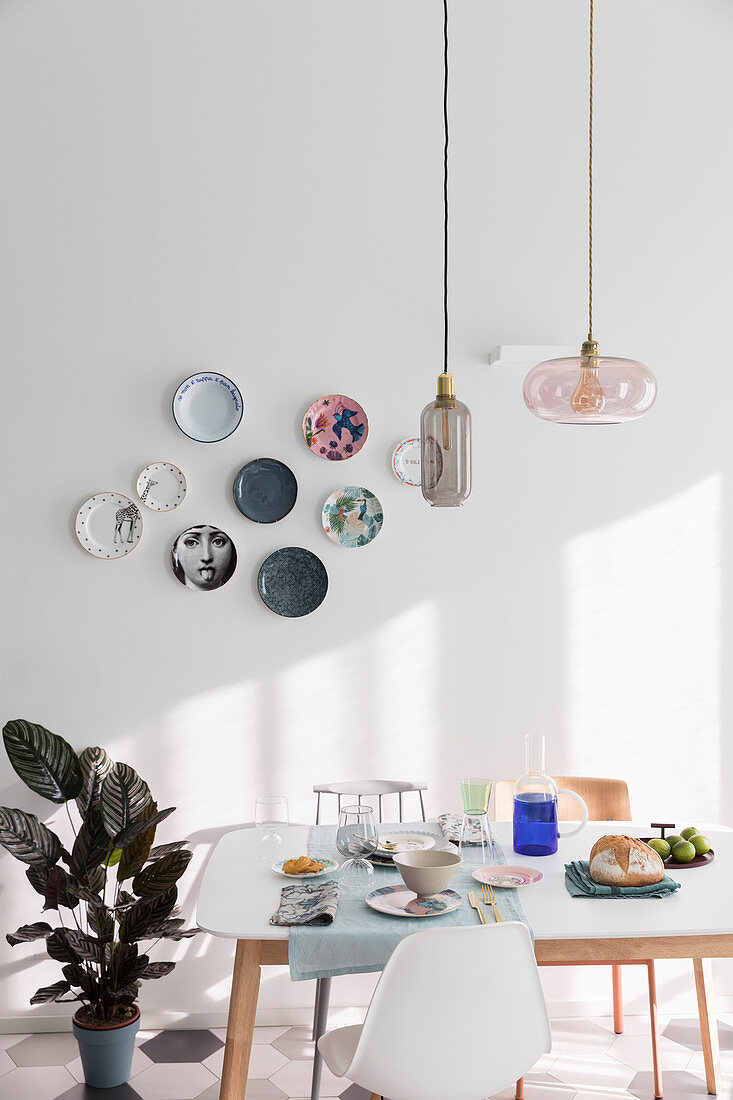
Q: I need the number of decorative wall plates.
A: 9